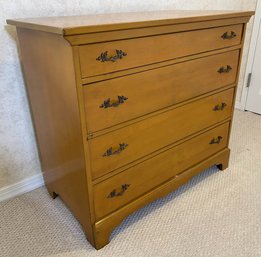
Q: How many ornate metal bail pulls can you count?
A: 8